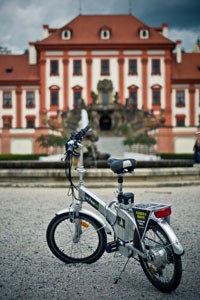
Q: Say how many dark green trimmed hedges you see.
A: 2